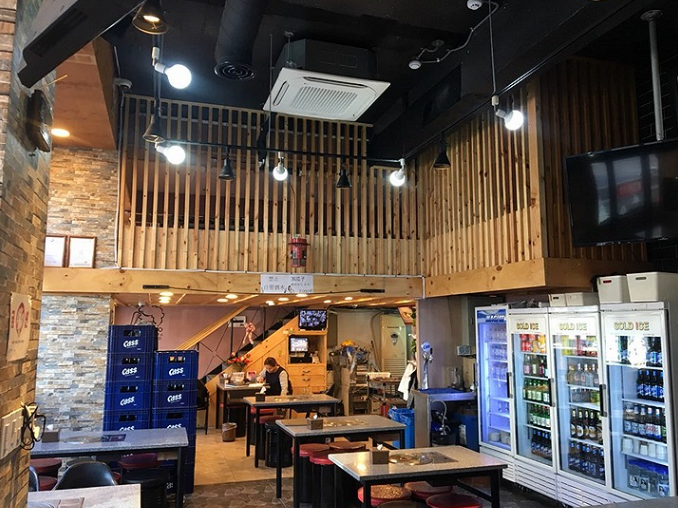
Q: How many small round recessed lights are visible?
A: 11